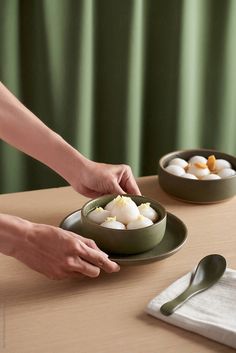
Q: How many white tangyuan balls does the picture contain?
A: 13